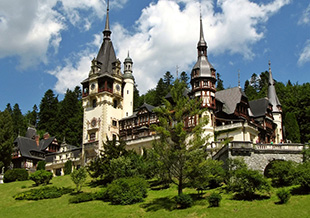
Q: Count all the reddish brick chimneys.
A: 2